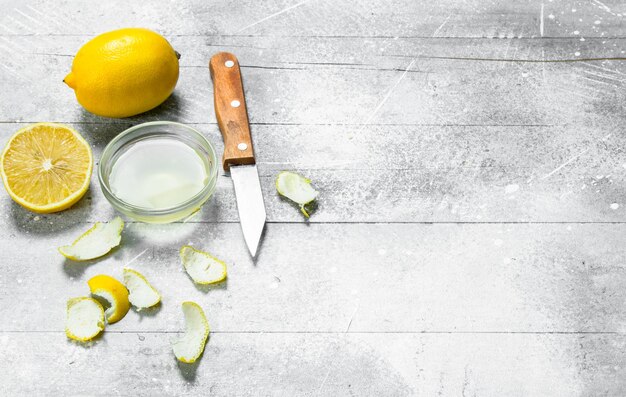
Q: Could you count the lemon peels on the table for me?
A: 7